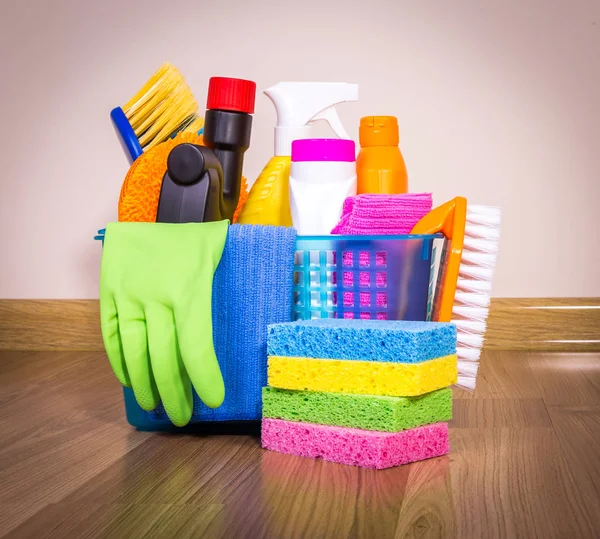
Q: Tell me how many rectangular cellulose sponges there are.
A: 4